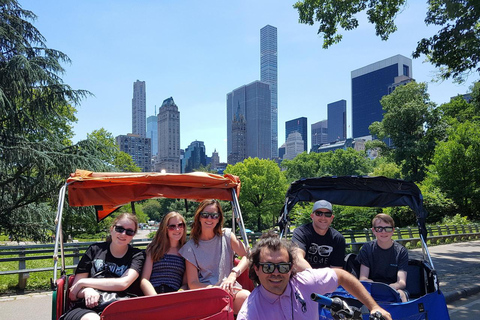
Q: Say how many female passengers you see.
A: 3